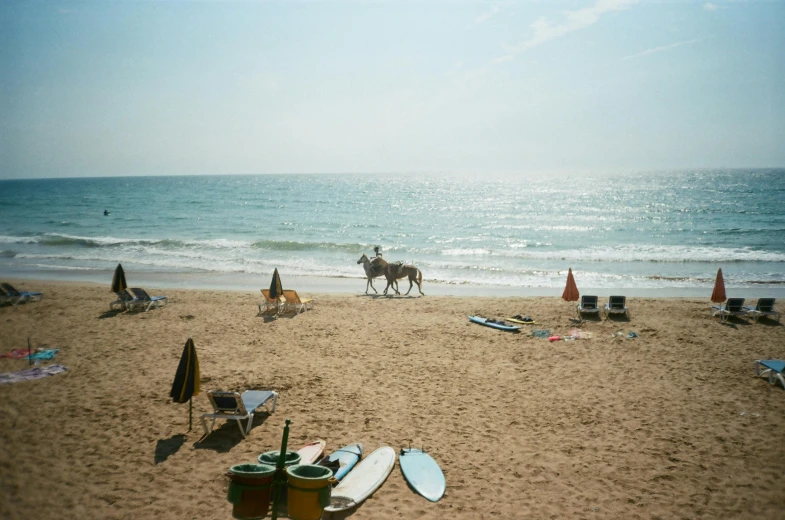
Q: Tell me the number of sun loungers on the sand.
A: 12